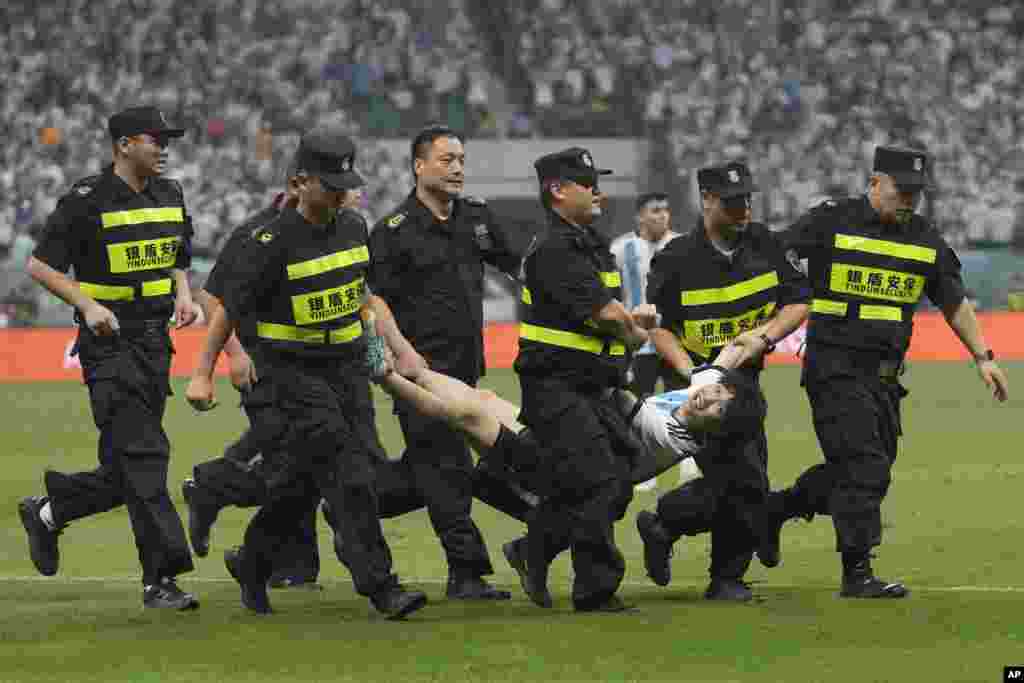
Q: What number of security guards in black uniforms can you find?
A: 7